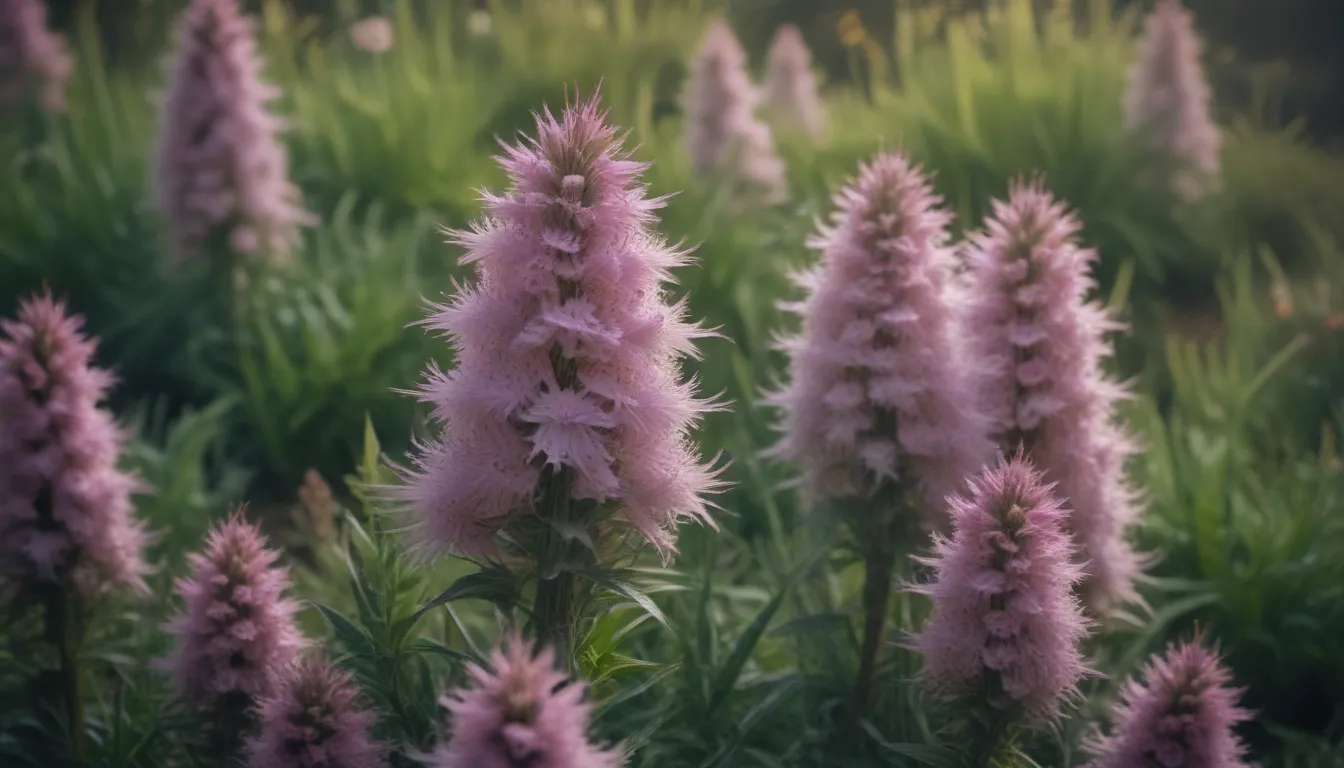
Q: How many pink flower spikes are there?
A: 14